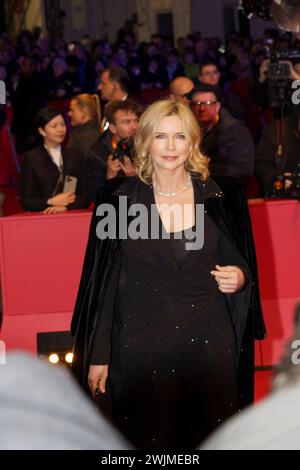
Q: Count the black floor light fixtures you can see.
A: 1